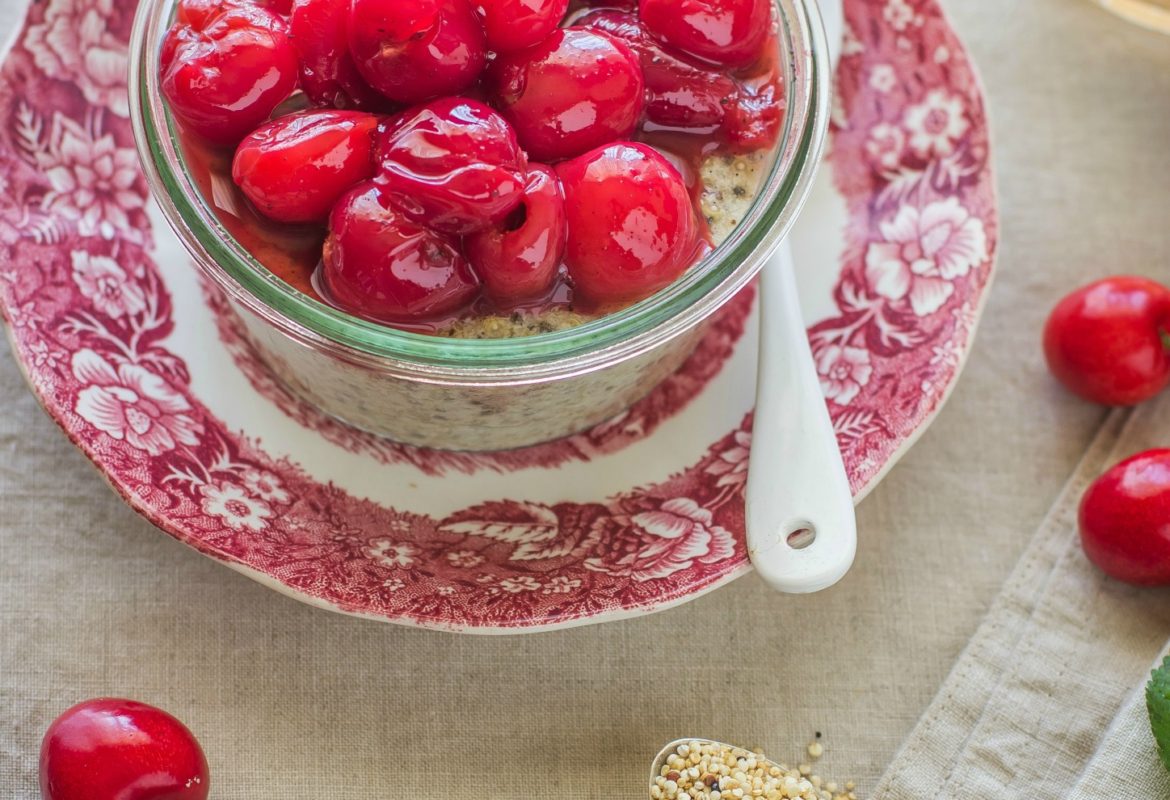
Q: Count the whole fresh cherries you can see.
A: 3